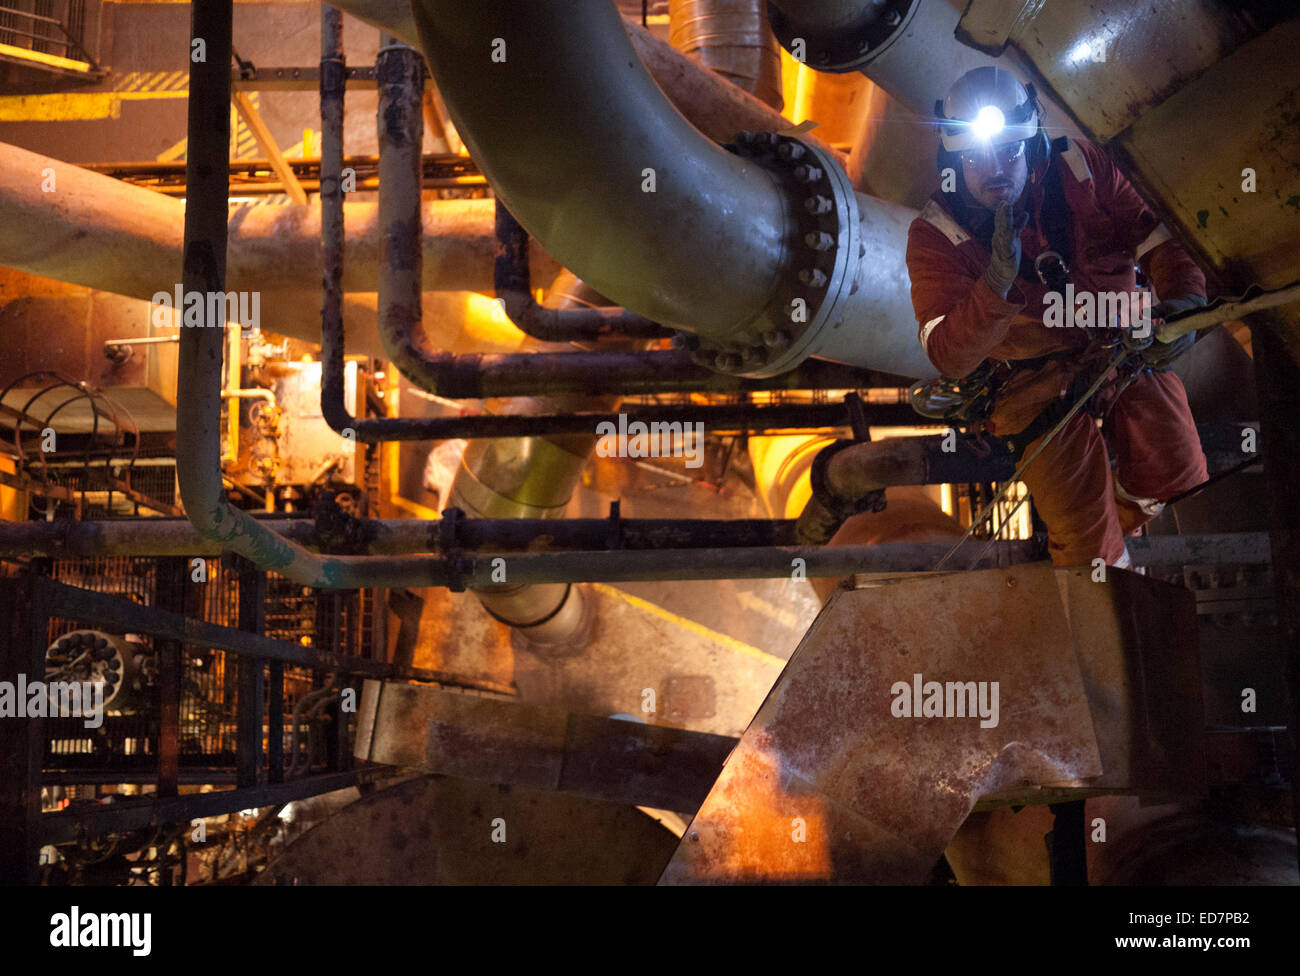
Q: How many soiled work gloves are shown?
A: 2